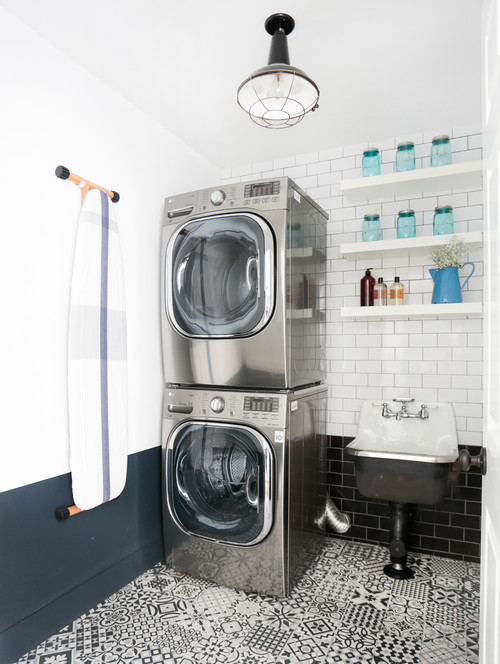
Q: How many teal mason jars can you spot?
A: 6